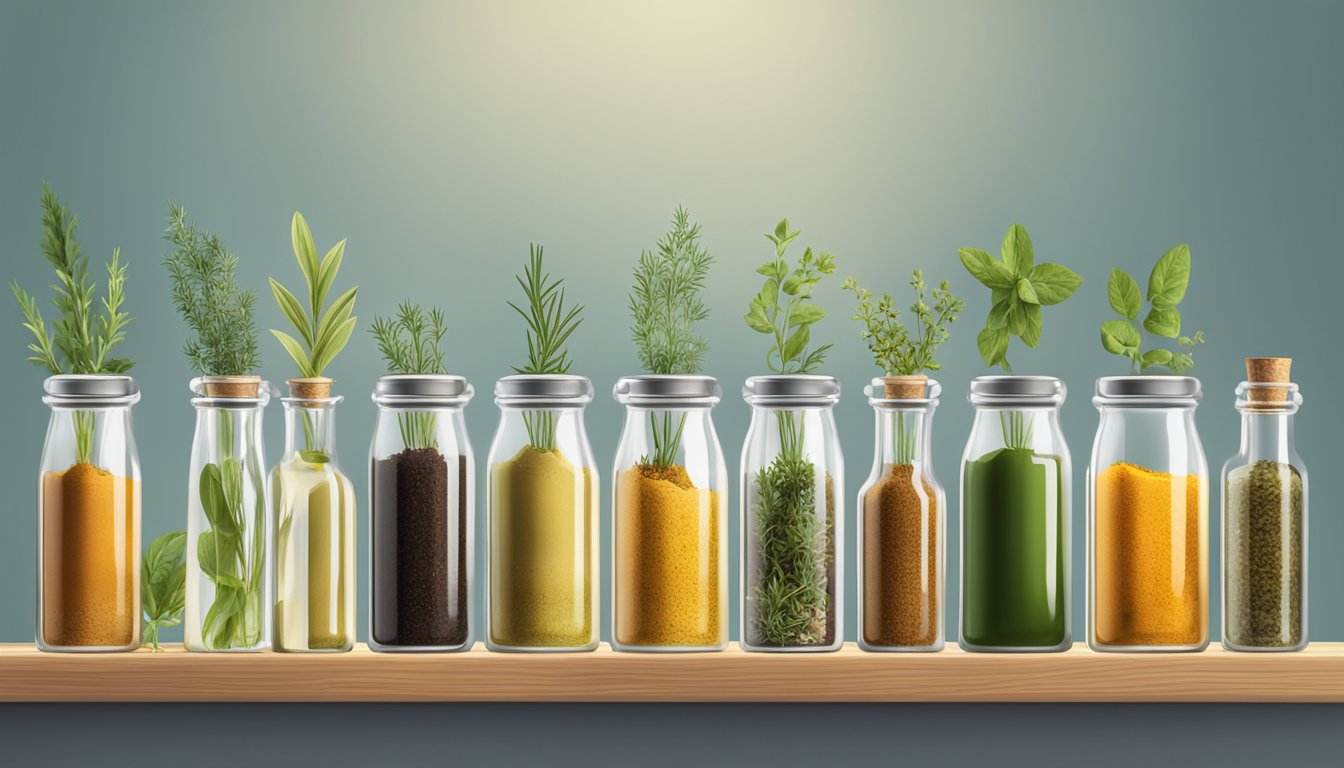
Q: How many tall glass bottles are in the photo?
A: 11